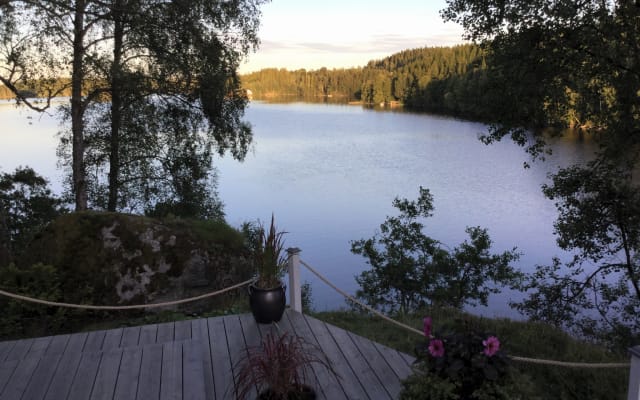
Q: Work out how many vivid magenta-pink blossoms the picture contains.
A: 3